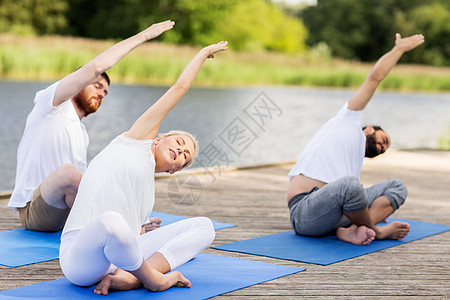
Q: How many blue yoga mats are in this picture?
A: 3